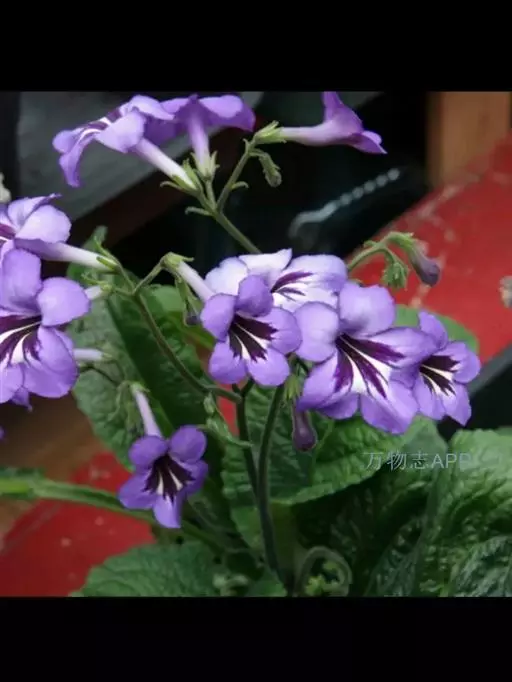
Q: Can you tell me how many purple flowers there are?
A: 10